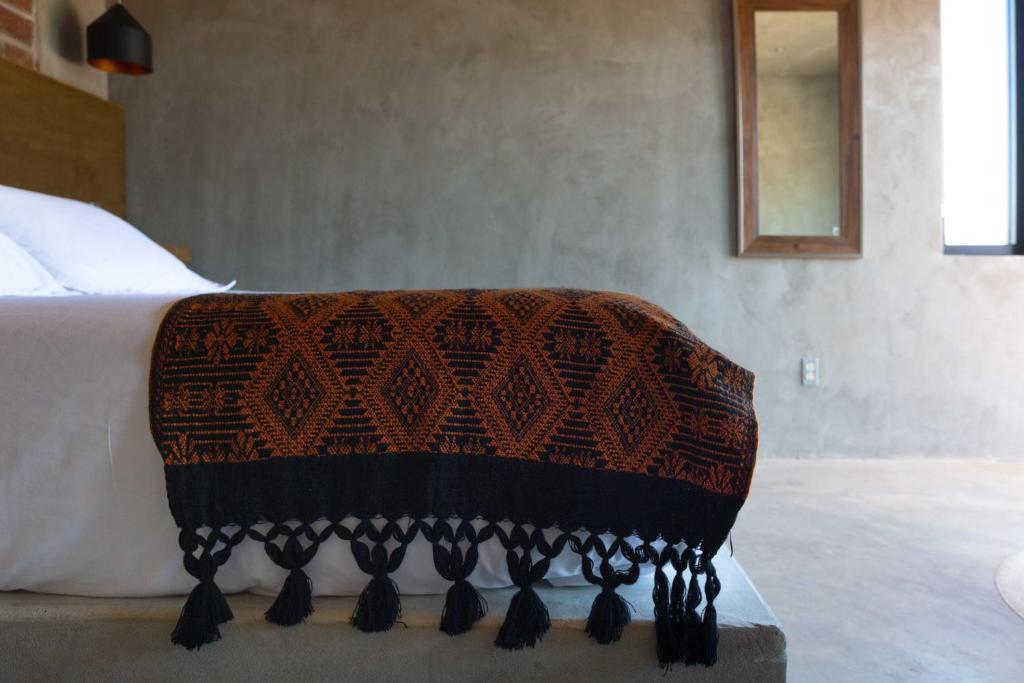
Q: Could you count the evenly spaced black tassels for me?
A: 6